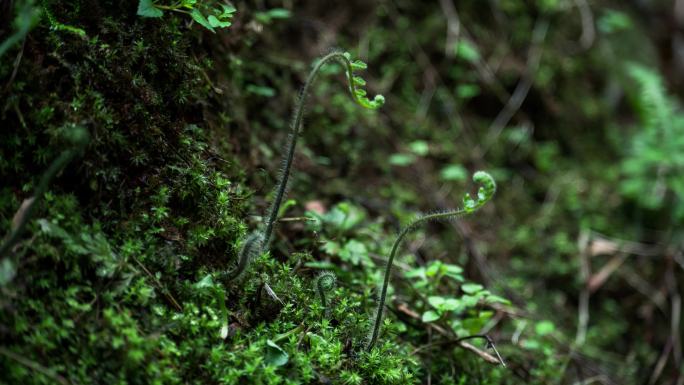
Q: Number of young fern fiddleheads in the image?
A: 3